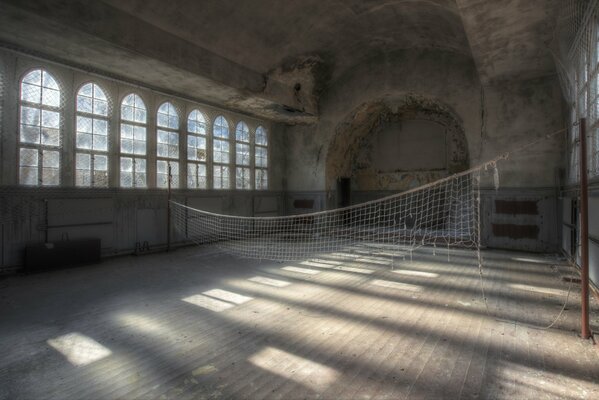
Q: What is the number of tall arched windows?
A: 8